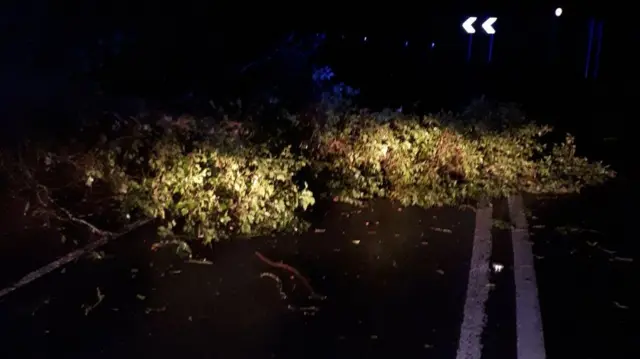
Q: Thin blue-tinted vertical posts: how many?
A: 4